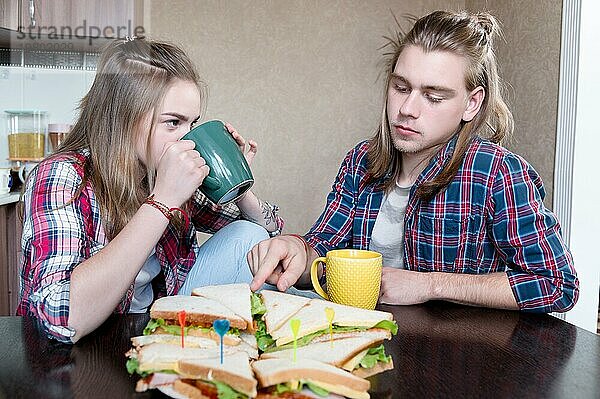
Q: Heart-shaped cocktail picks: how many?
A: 4